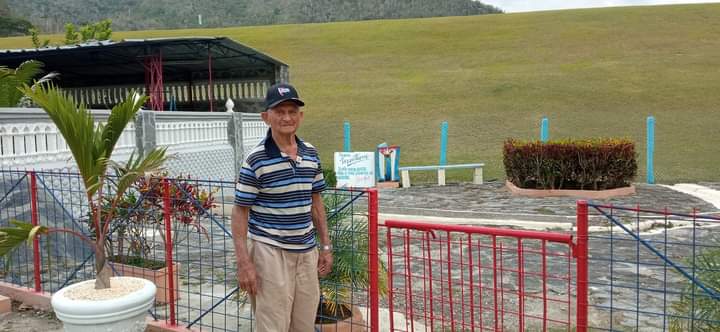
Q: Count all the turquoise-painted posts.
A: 4